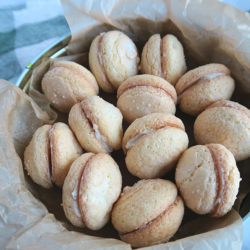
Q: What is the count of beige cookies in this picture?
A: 12